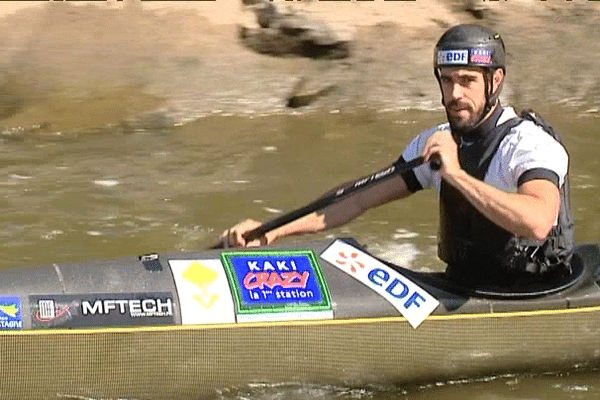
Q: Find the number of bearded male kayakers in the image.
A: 1